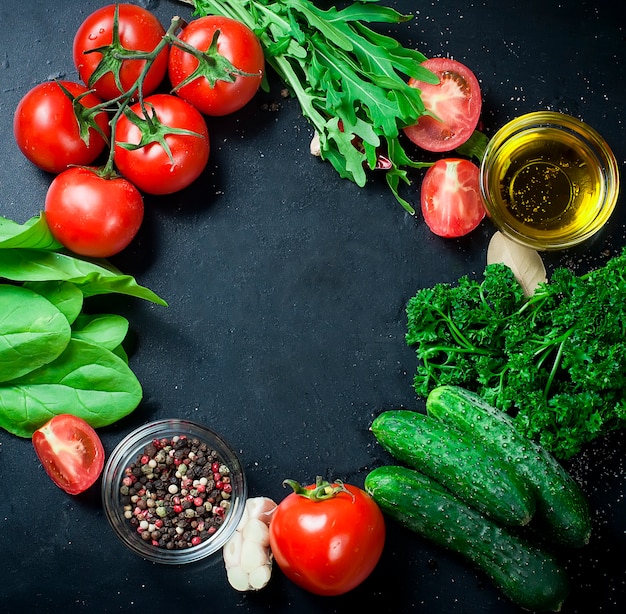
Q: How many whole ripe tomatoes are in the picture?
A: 6